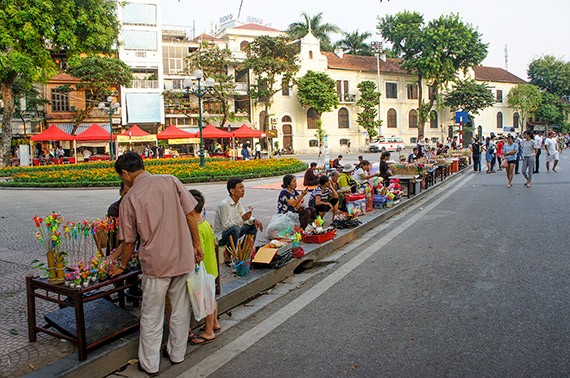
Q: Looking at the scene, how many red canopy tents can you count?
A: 6